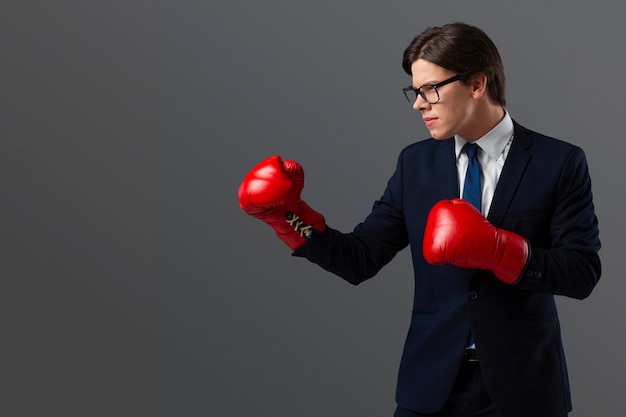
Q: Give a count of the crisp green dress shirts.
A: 0